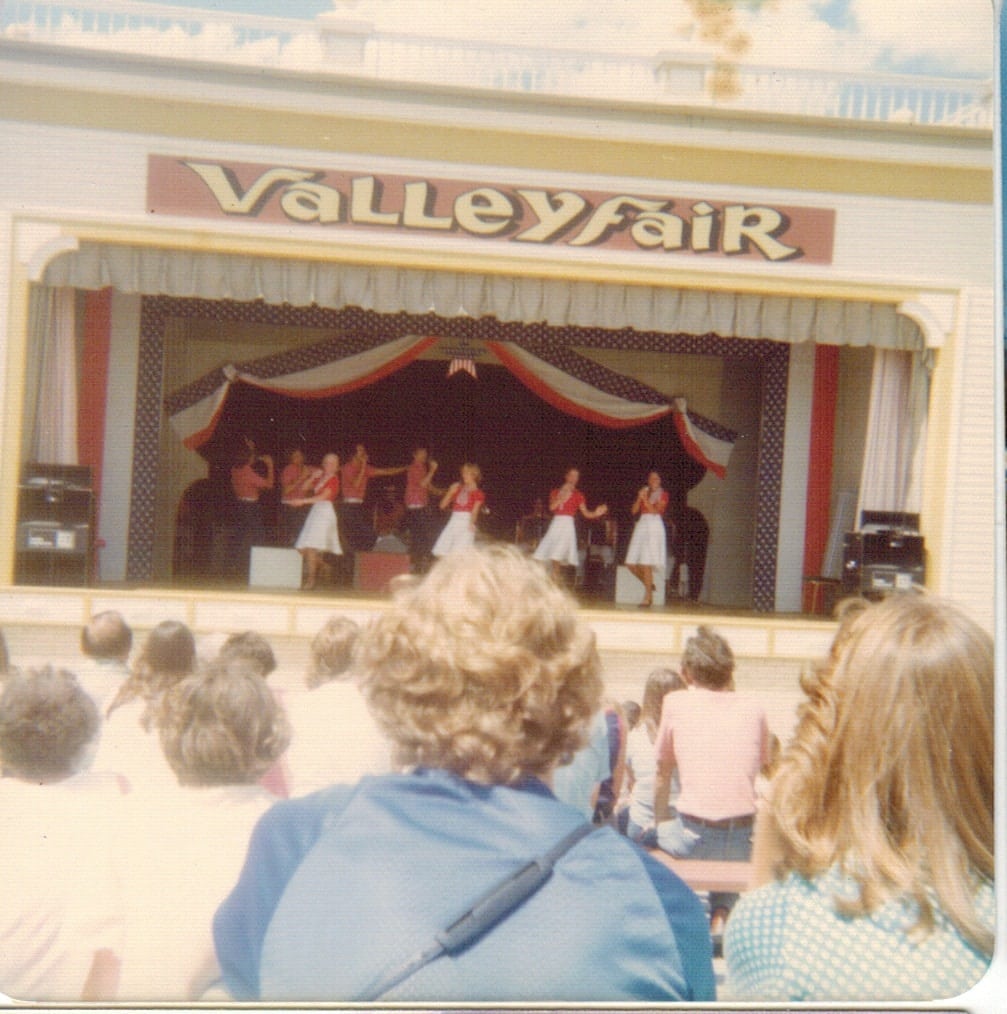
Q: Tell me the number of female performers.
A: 4